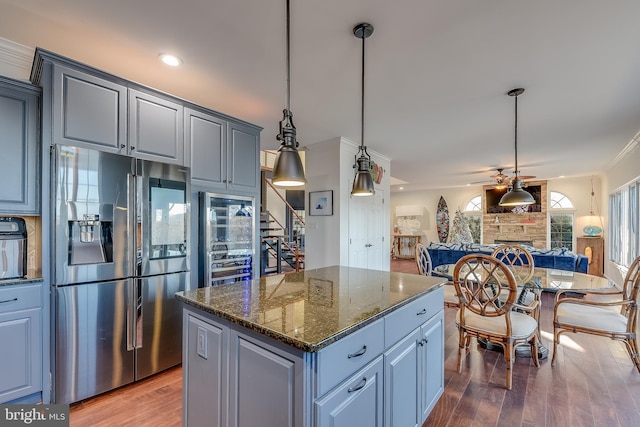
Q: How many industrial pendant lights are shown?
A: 3